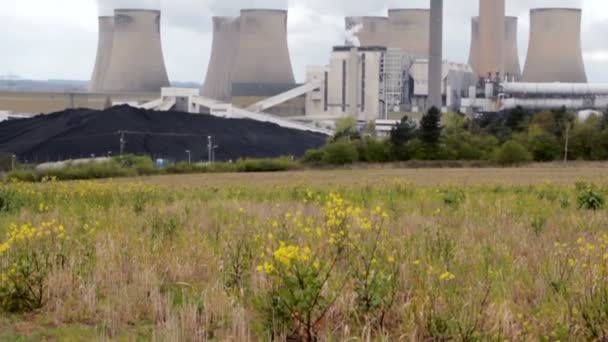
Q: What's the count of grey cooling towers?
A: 8